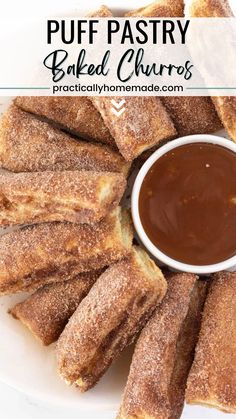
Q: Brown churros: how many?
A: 11